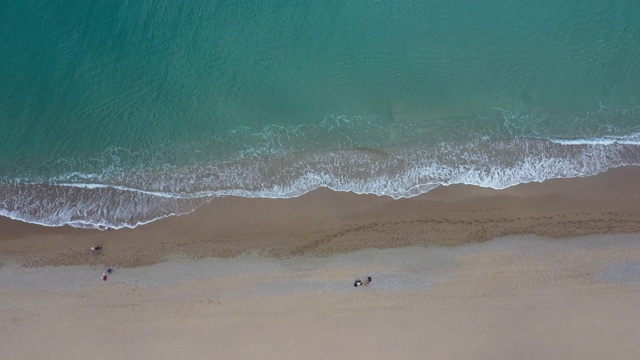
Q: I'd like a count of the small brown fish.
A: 0